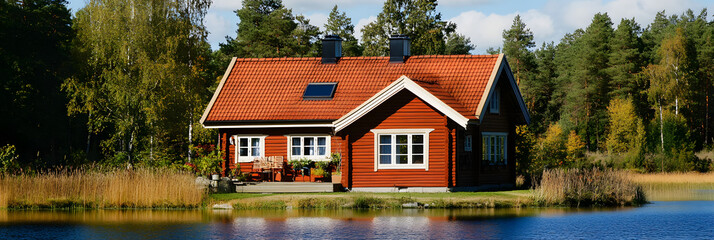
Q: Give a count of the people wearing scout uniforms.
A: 0